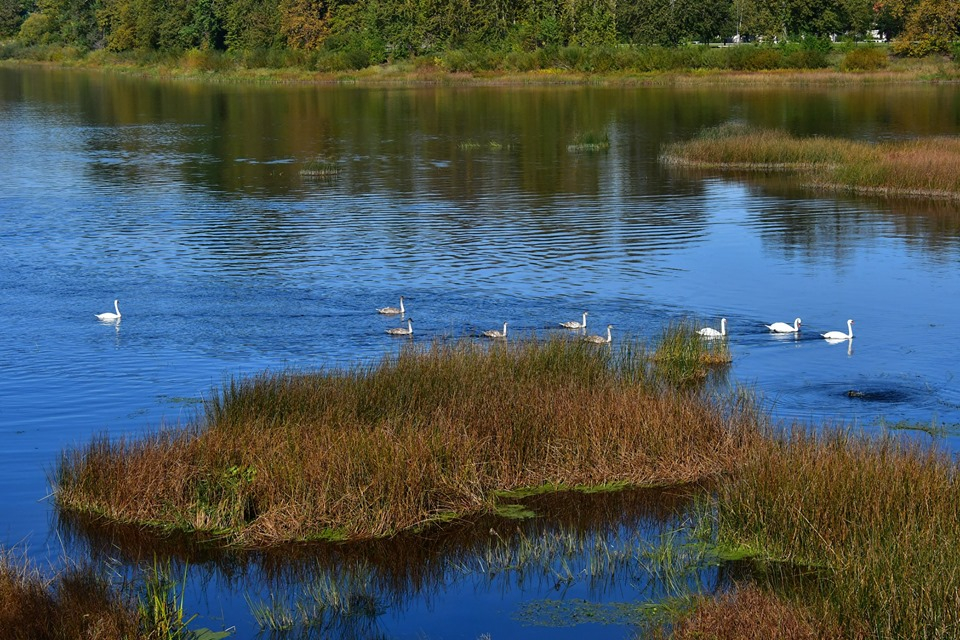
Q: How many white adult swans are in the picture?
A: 4